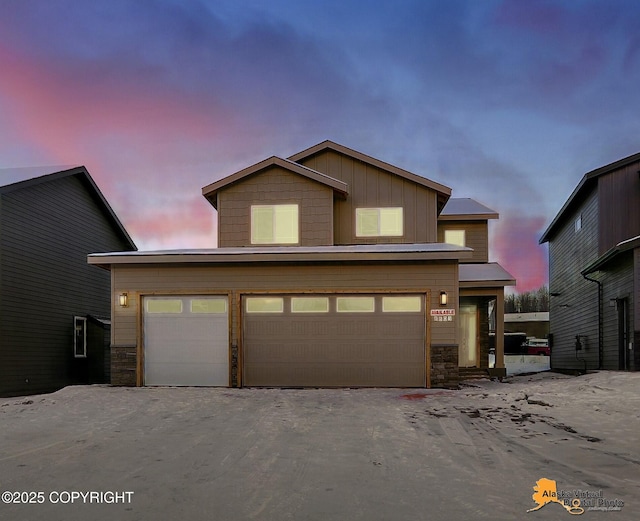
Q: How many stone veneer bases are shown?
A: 3